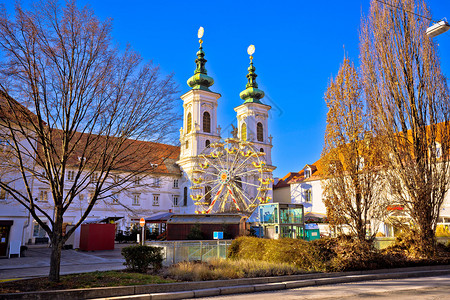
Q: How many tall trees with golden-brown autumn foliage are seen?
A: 2